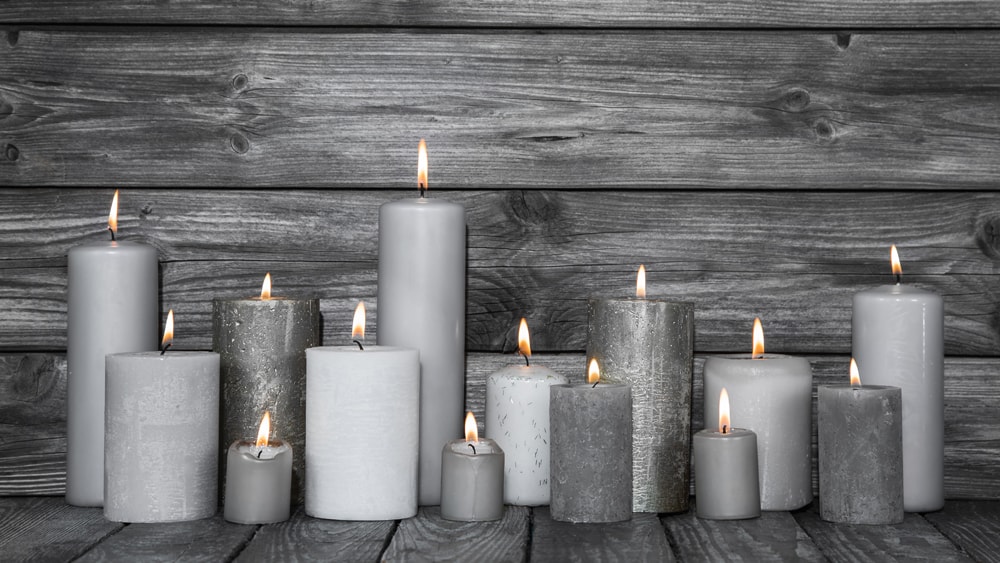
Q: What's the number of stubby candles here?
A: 3